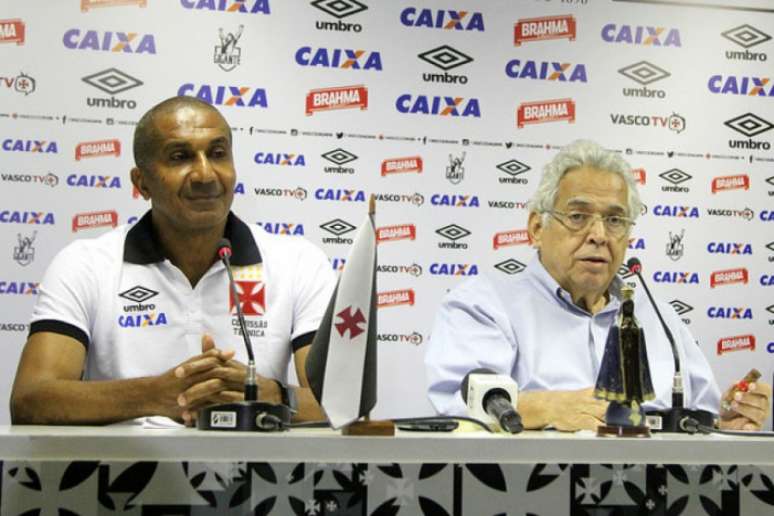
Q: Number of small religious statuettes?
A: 1